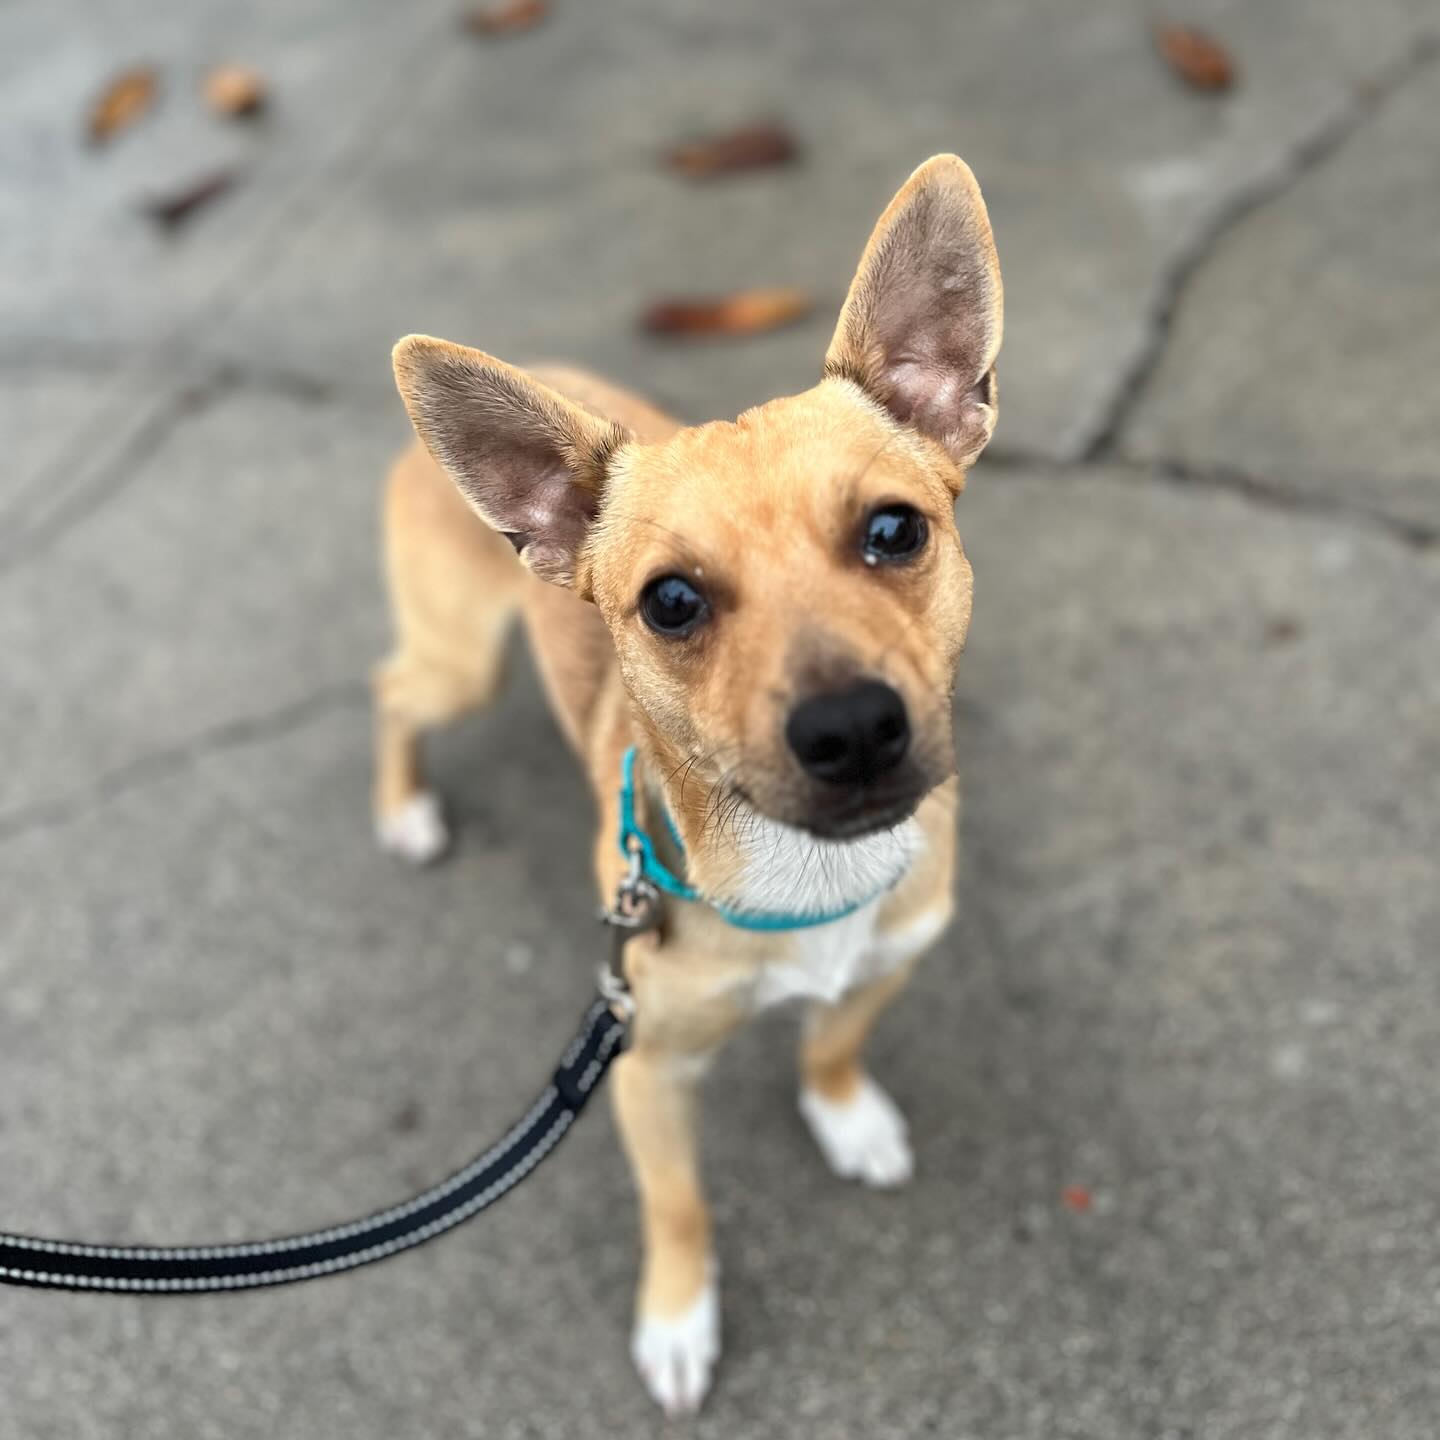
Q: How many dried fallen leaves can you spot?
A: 7